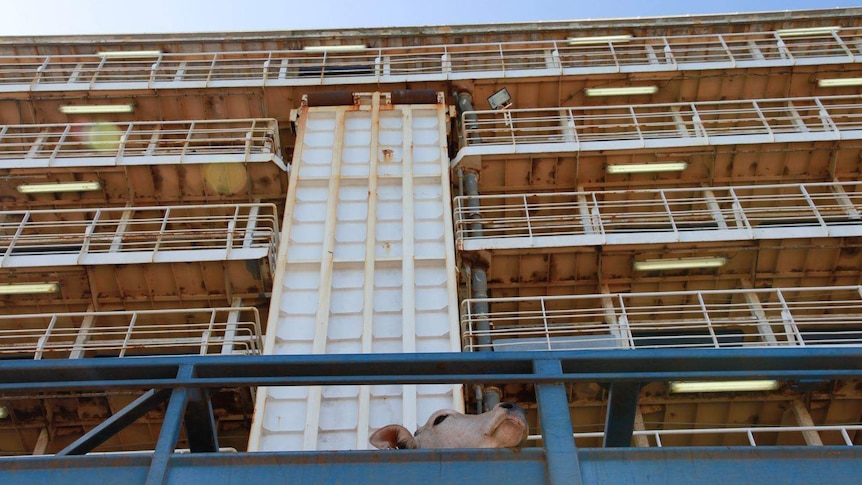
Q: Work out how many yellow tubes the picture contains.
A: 12